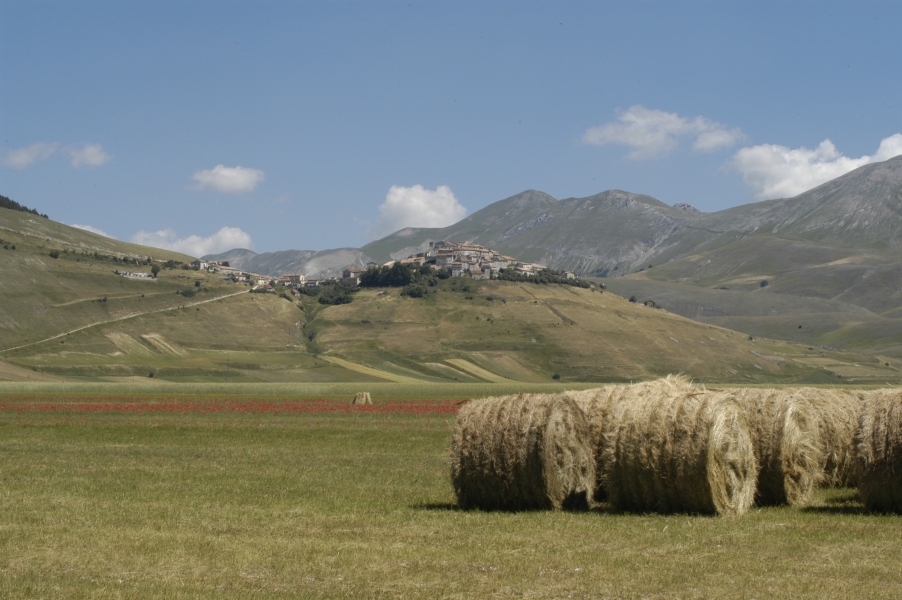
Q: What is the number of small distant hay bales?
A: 1